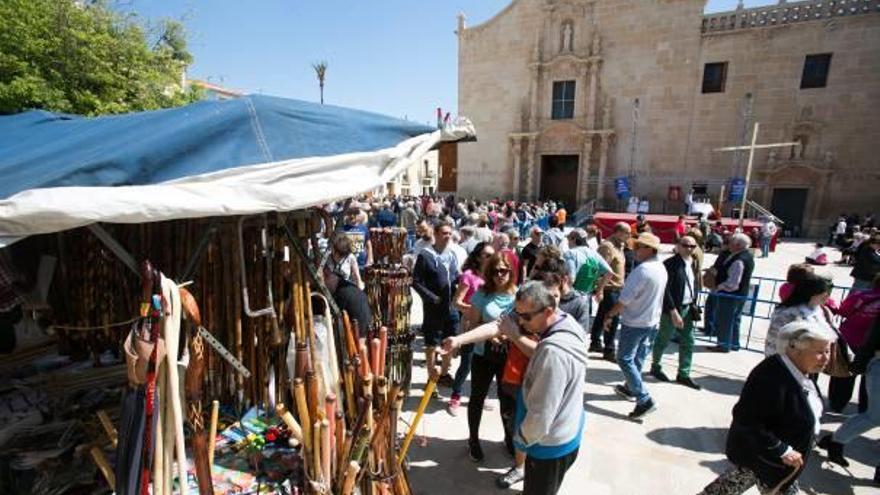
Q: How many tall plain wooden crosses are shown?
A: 1